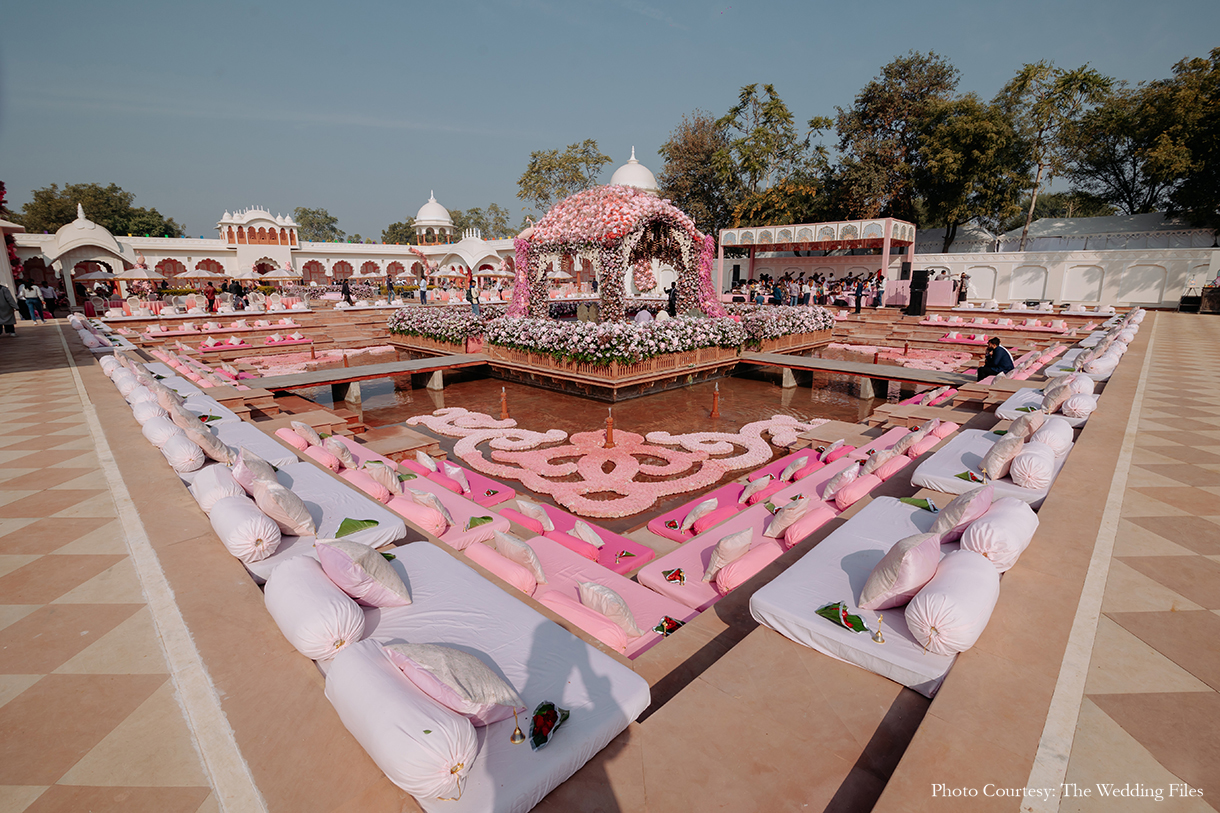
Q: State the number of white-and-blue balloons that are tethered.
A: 0